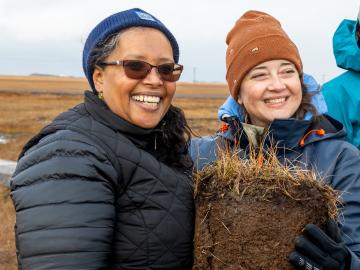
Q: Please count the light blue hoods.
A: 1